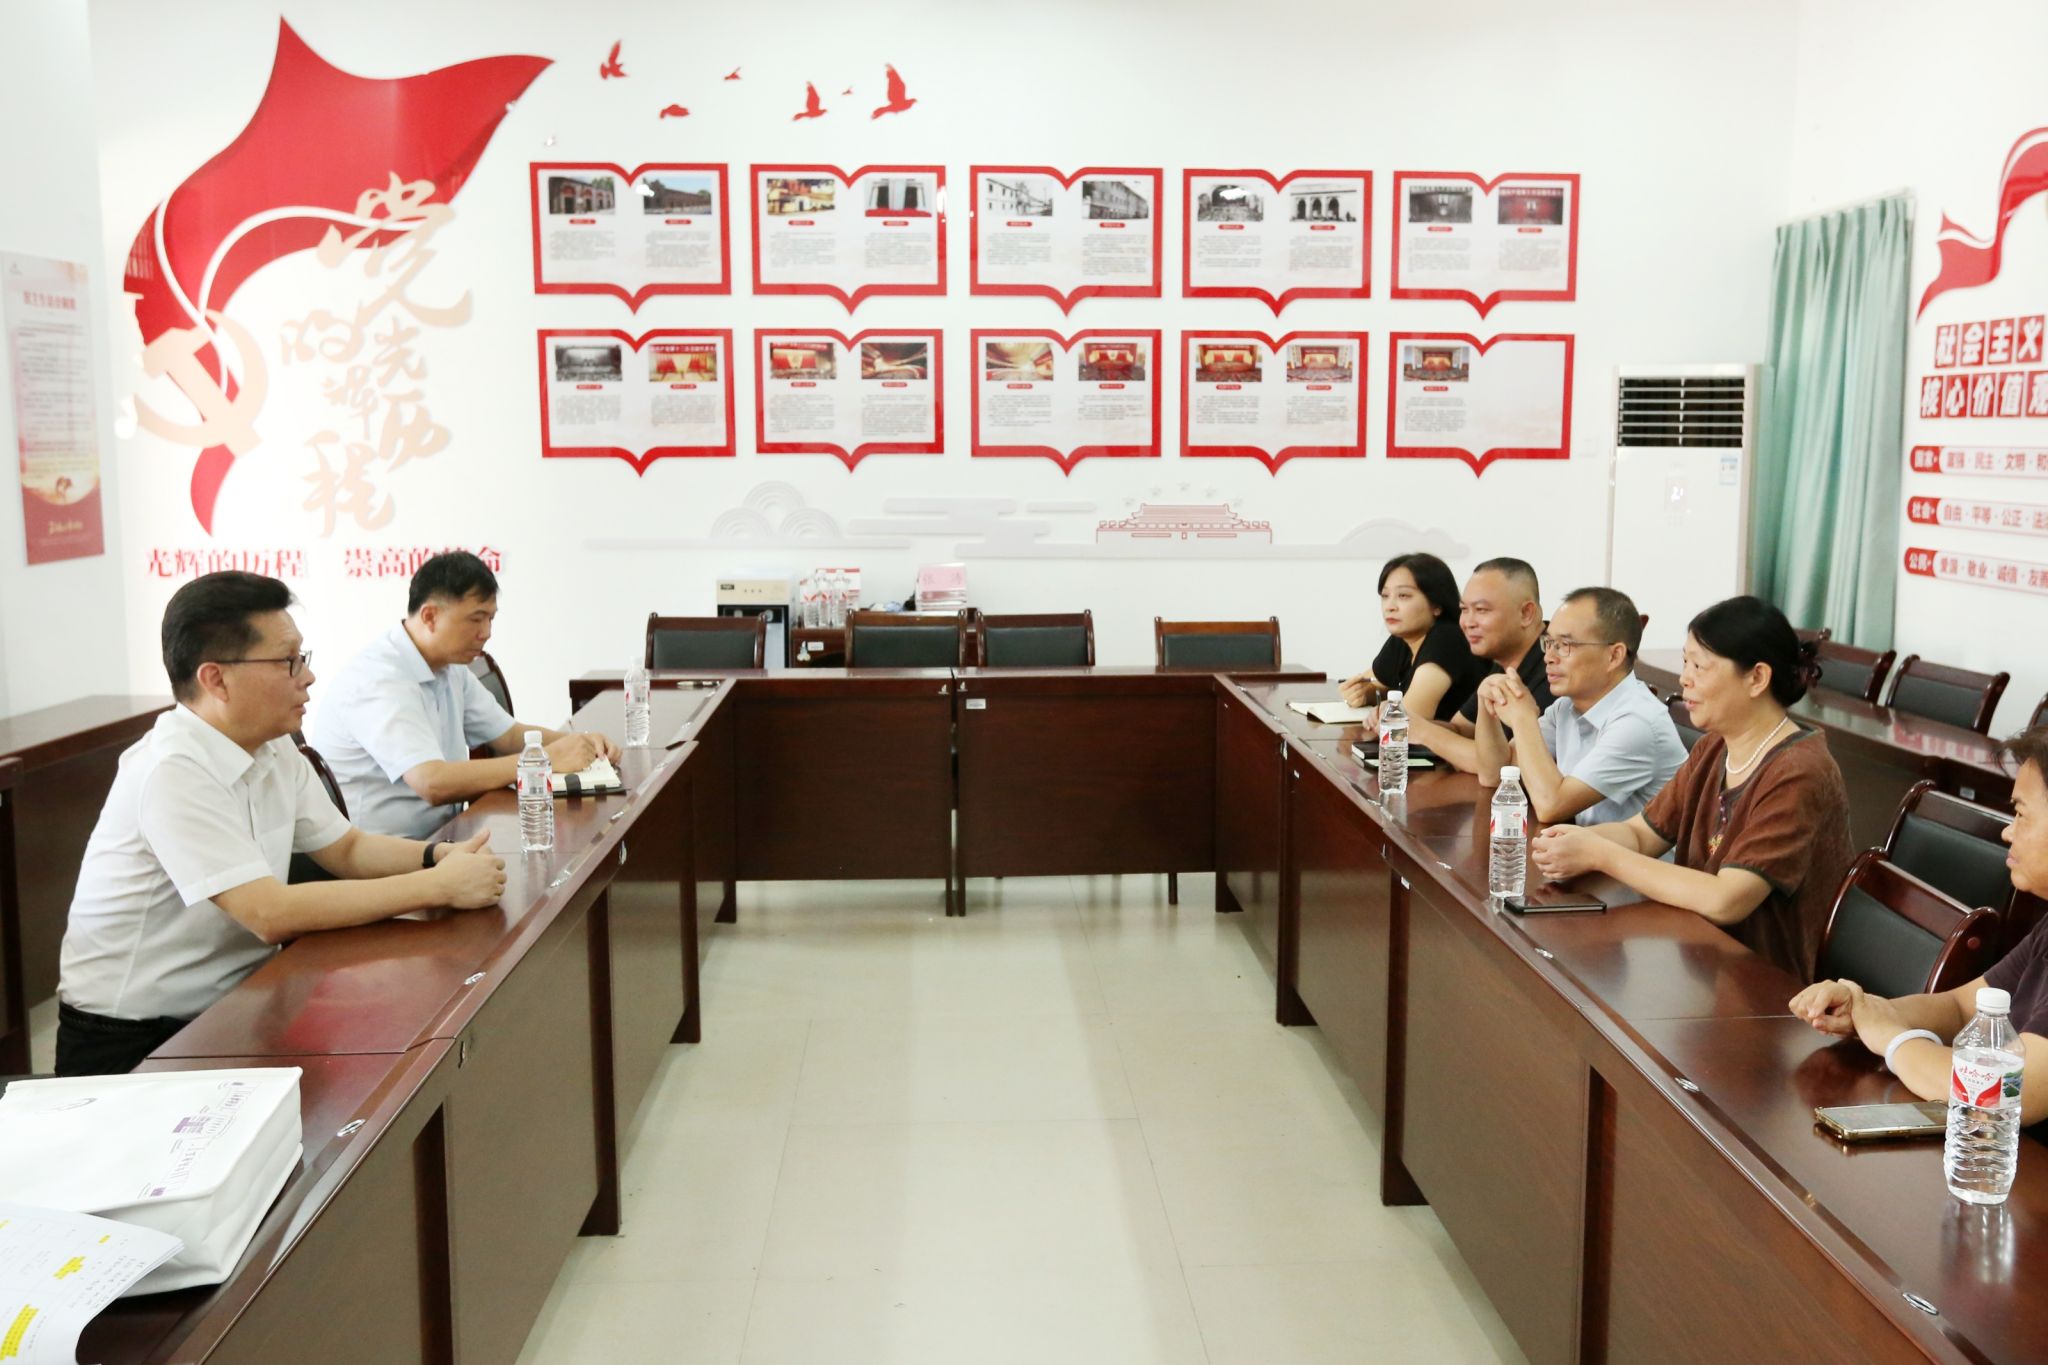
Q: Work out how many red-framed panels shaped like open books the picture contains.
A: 10